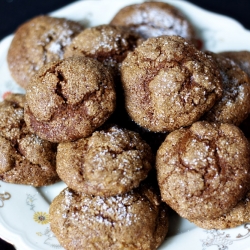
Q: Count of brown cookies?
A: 12